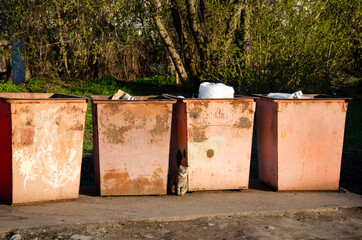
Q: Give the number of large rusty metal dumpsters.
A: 4